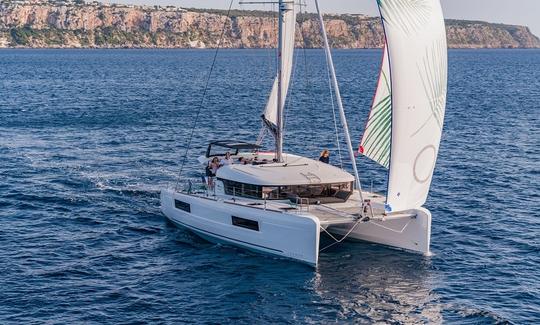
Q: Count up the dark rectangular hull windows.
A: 2